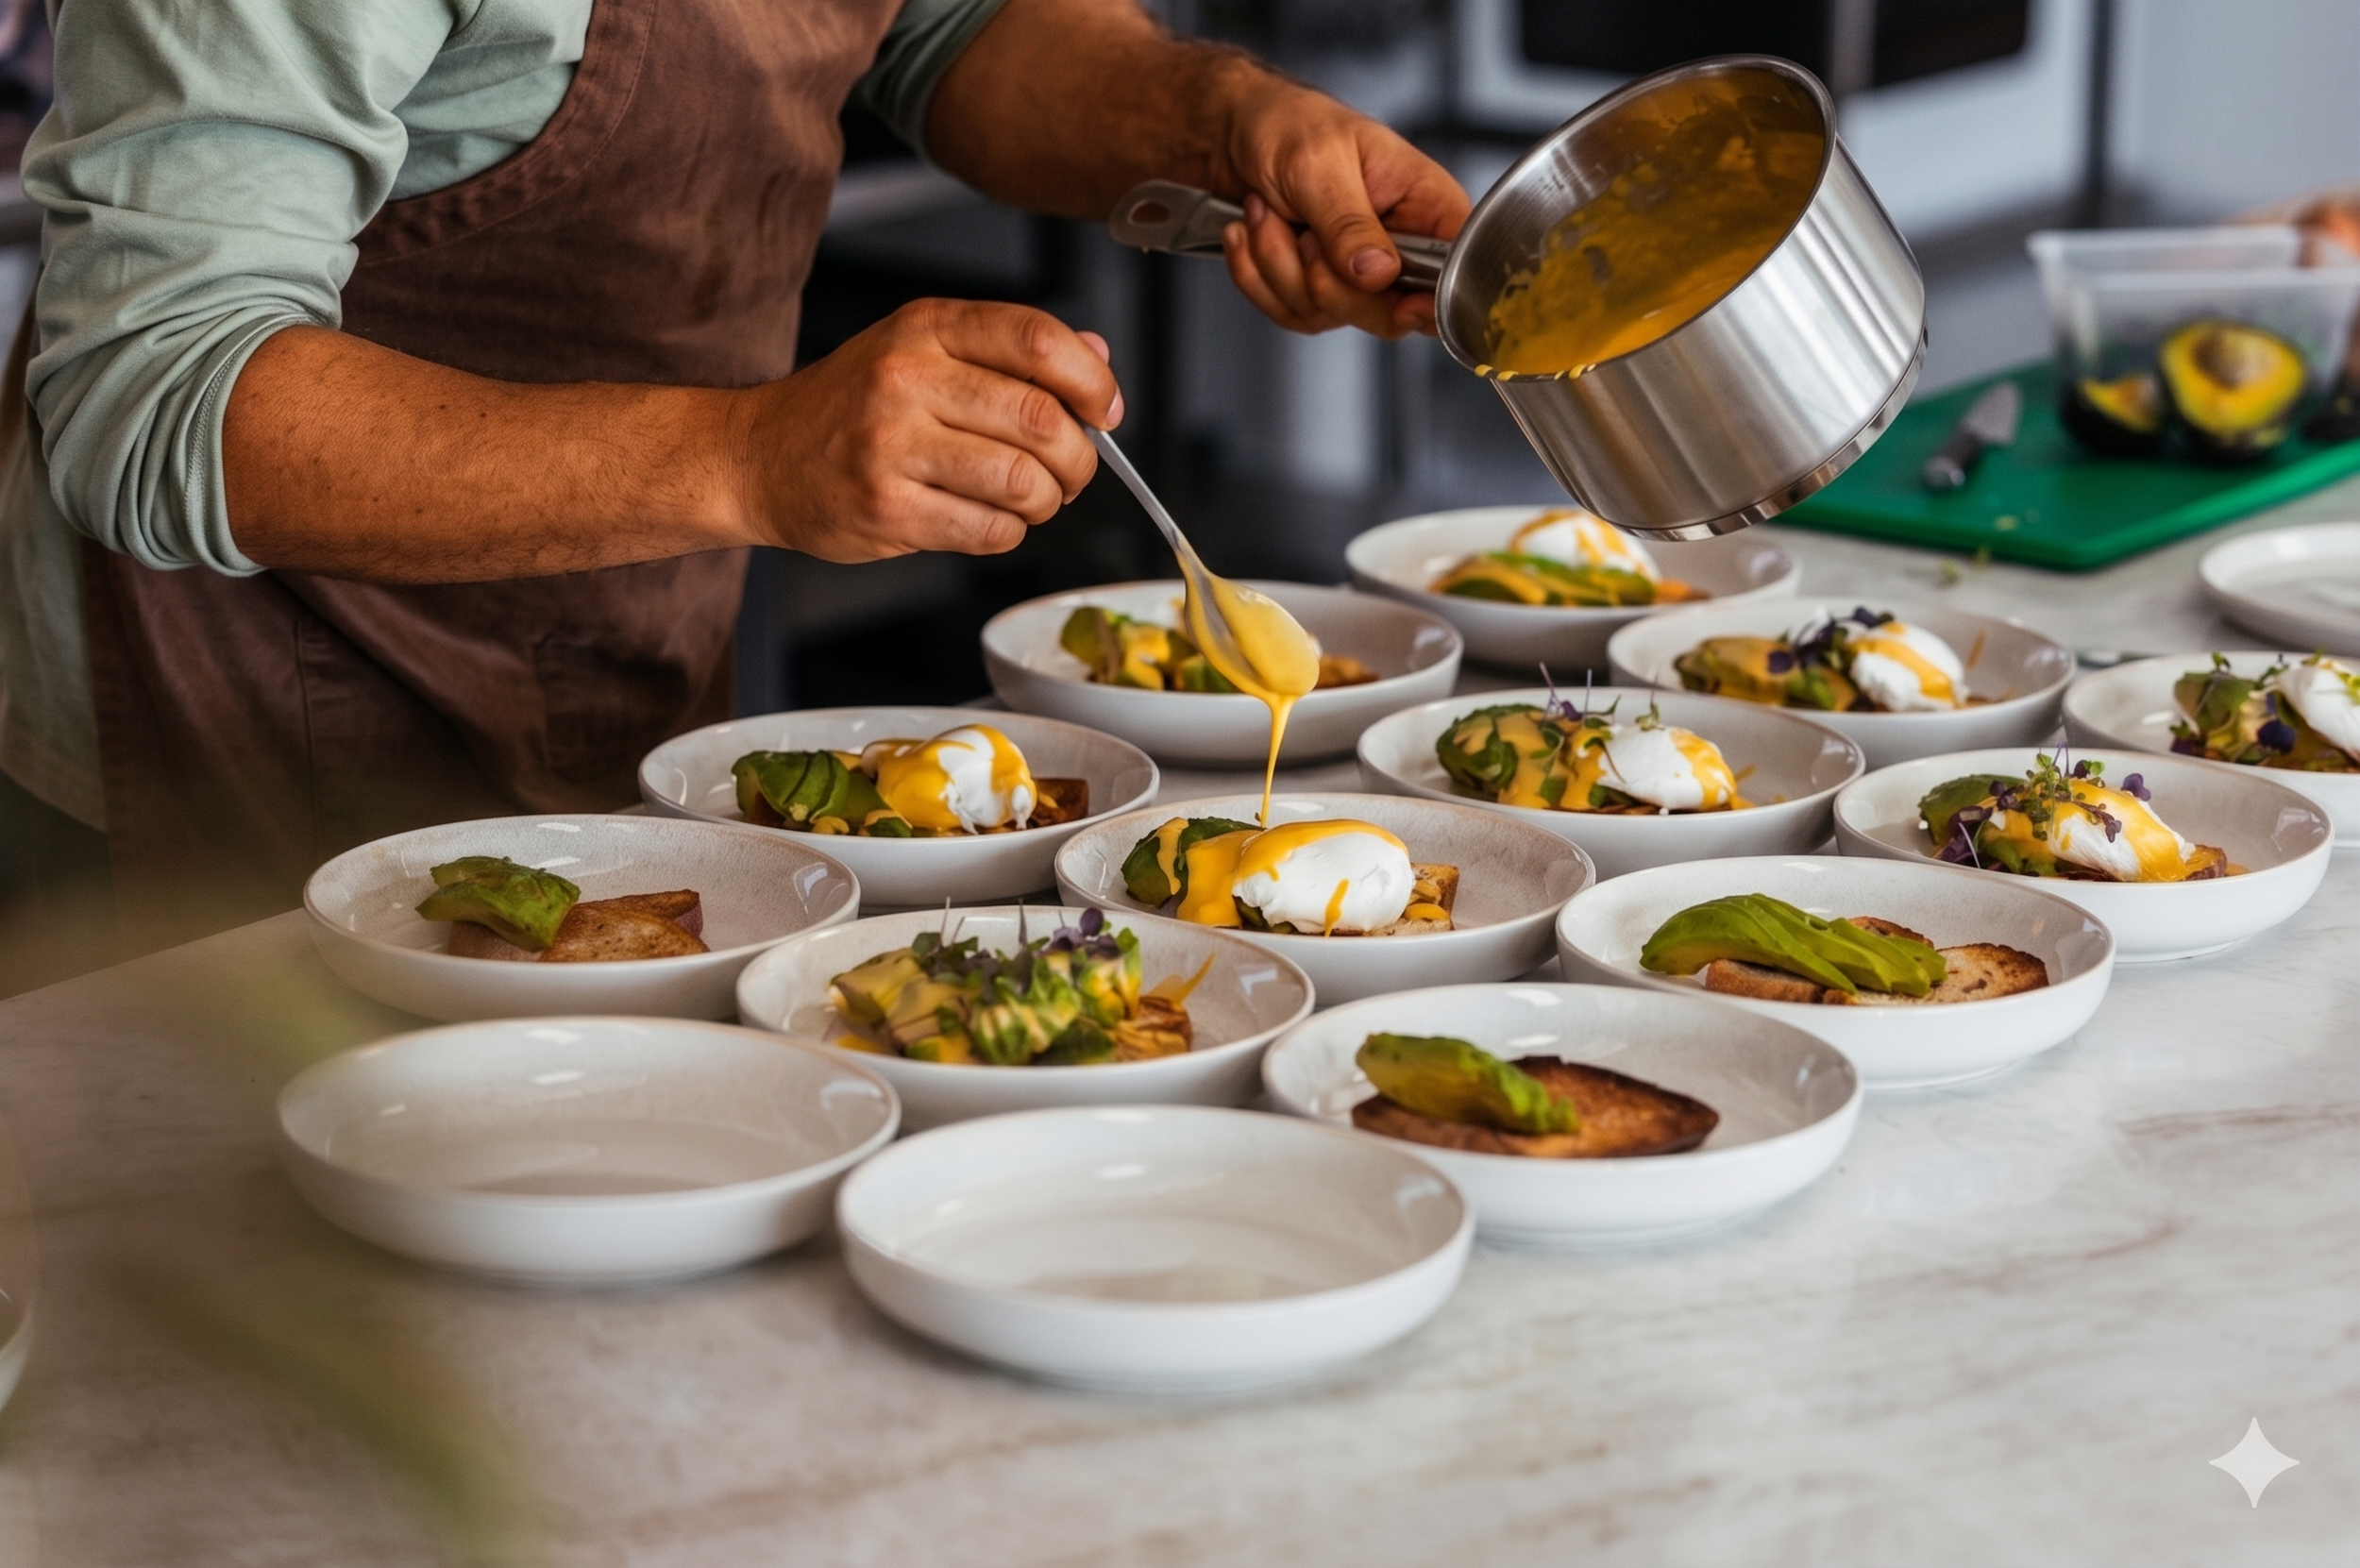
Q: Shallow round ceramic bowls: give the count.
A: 15